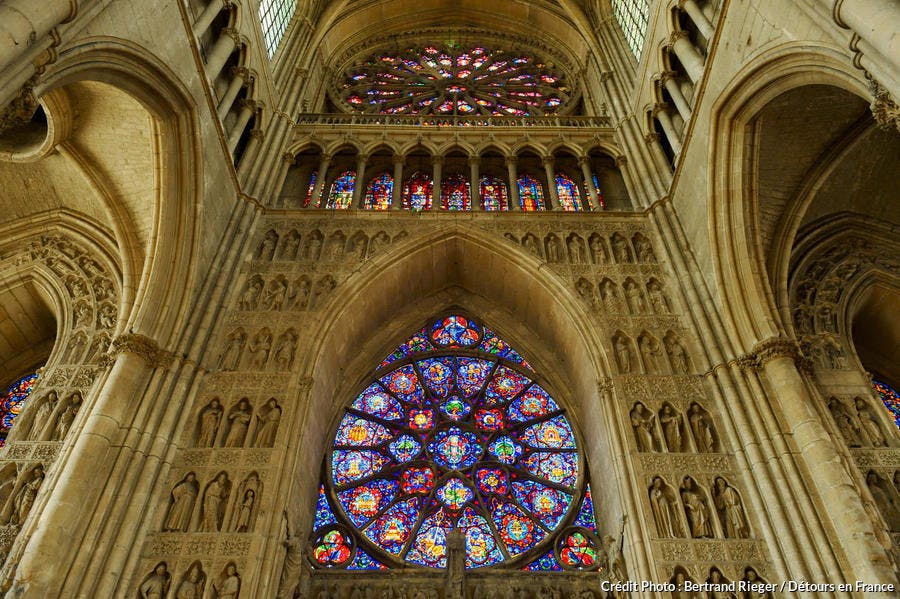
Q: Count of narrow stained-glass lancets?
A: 9